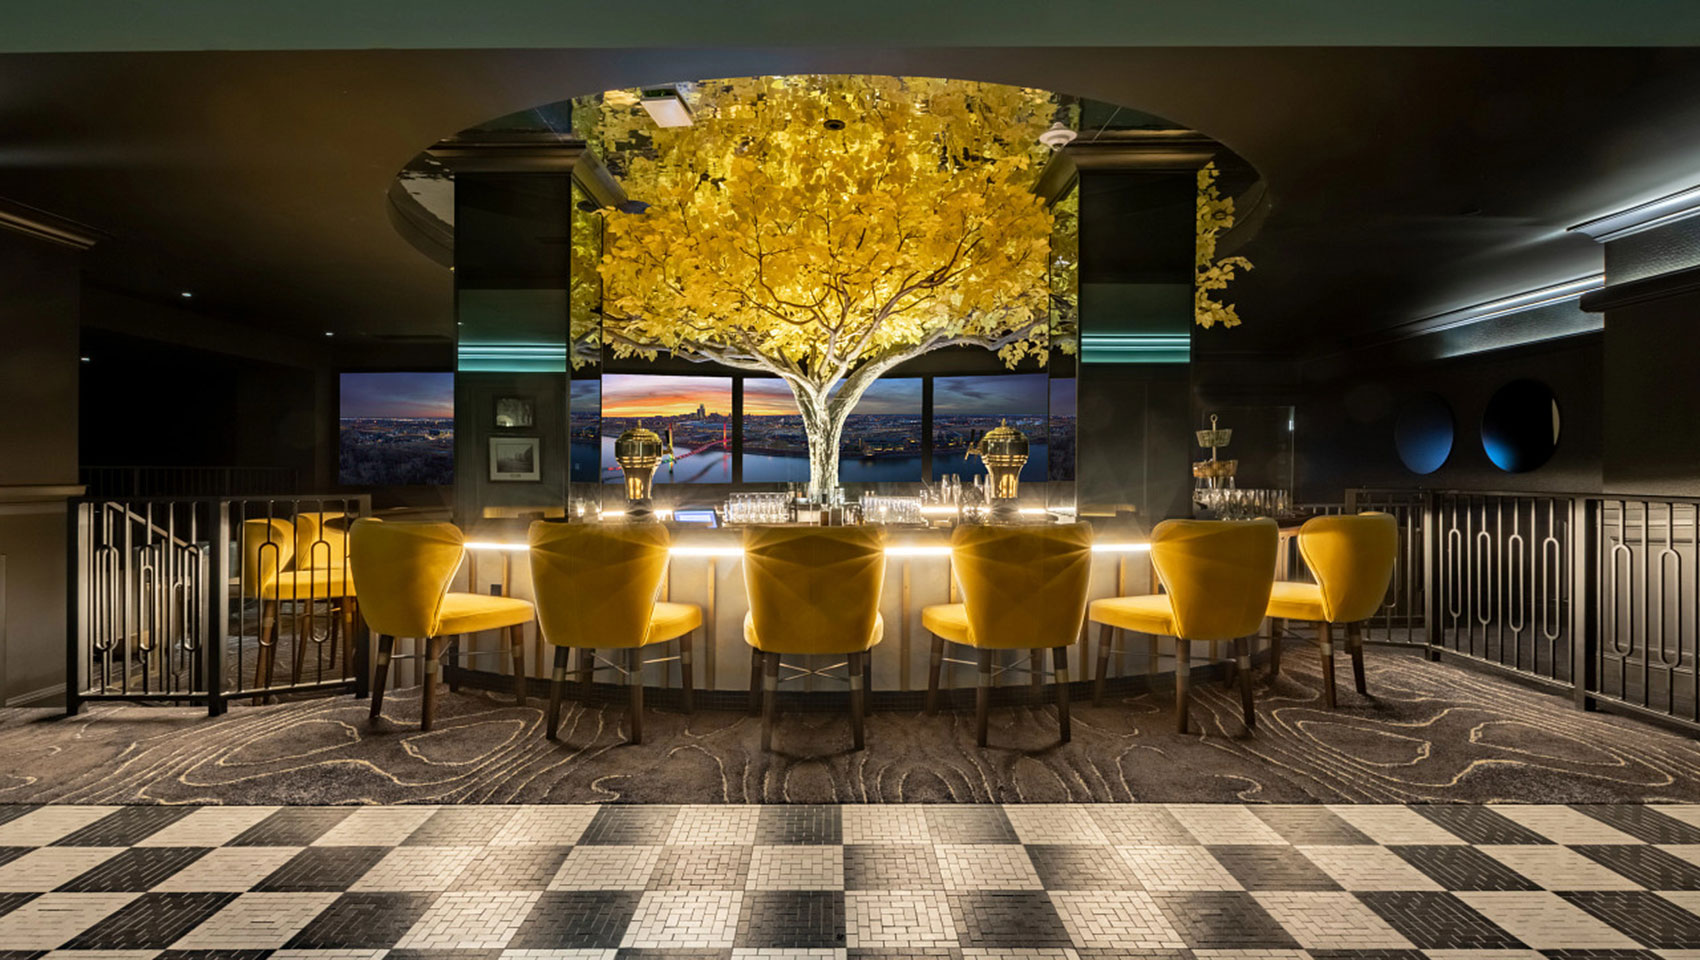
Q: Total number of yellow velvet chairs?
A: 8